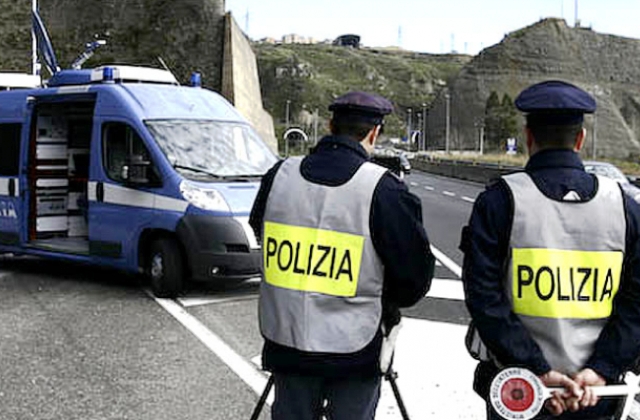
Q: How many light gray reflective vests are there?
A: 2